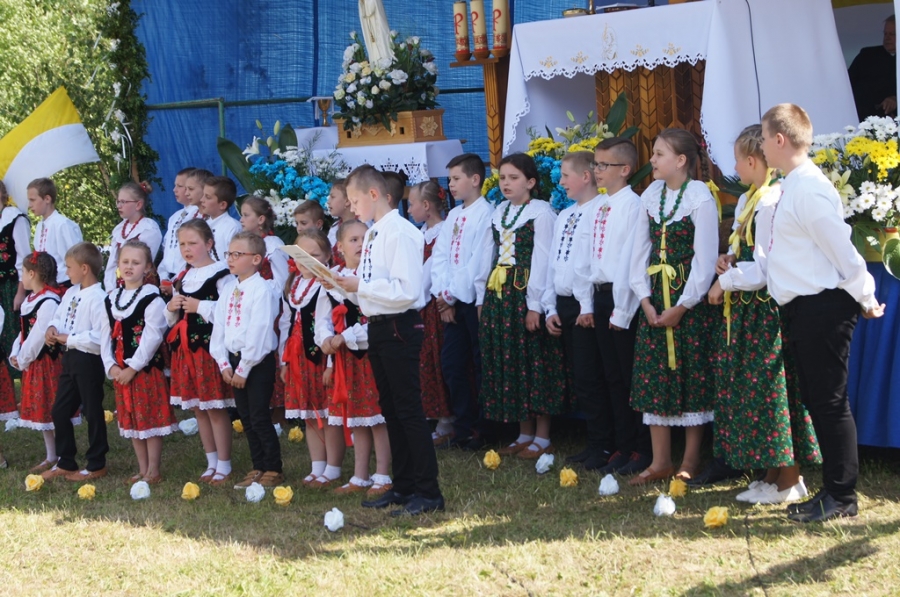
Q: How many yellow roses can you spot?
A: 11